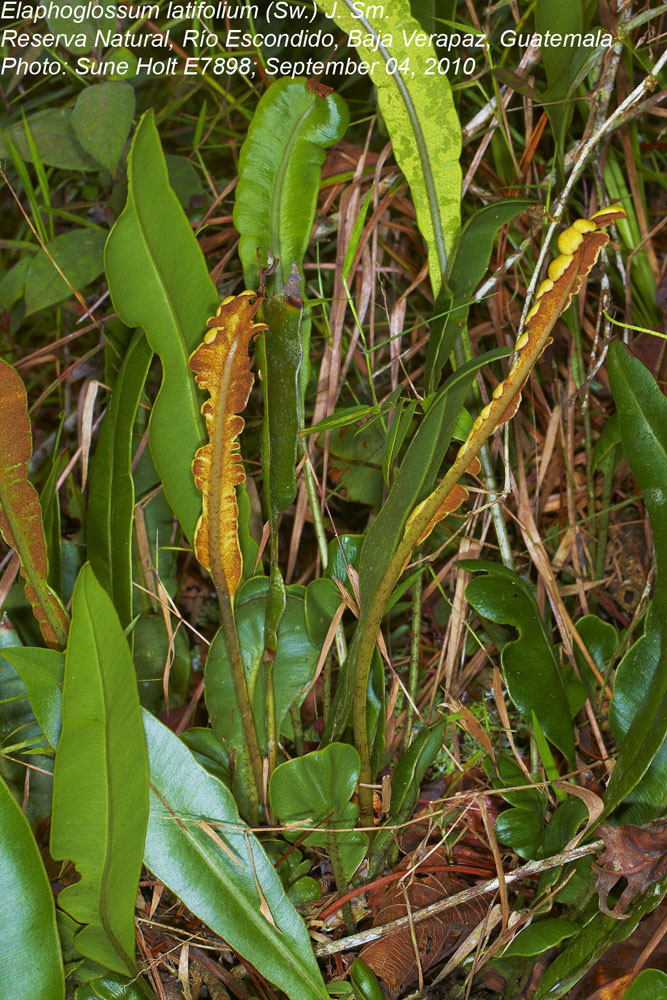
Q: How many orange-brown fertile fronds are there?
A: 3